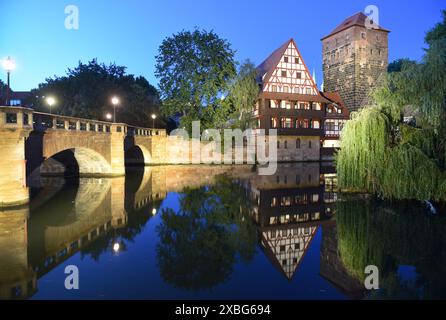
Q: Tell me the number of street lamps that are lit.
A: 5